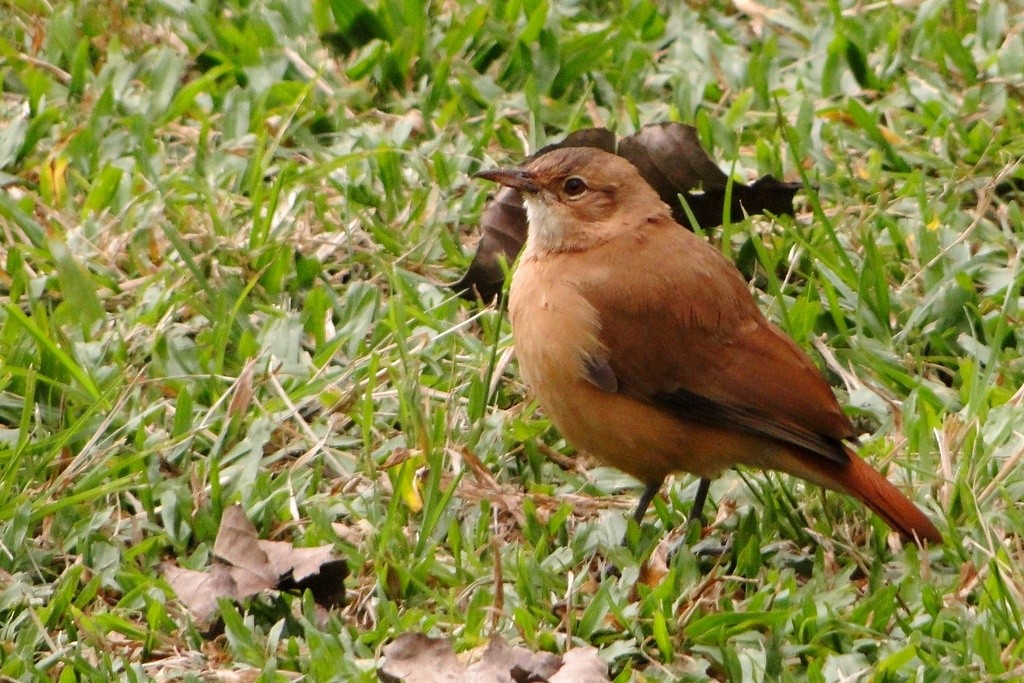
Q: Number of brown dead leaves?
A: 3